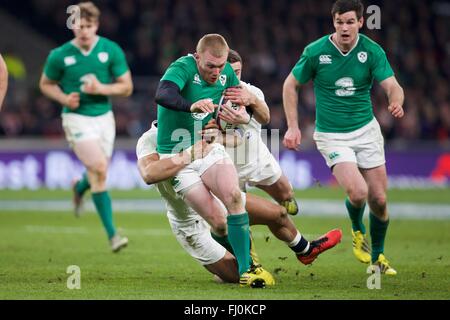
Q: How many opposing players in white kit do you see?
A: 2